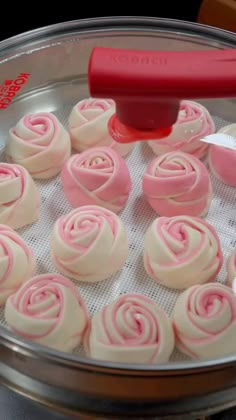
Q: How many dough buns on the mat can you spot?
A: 14